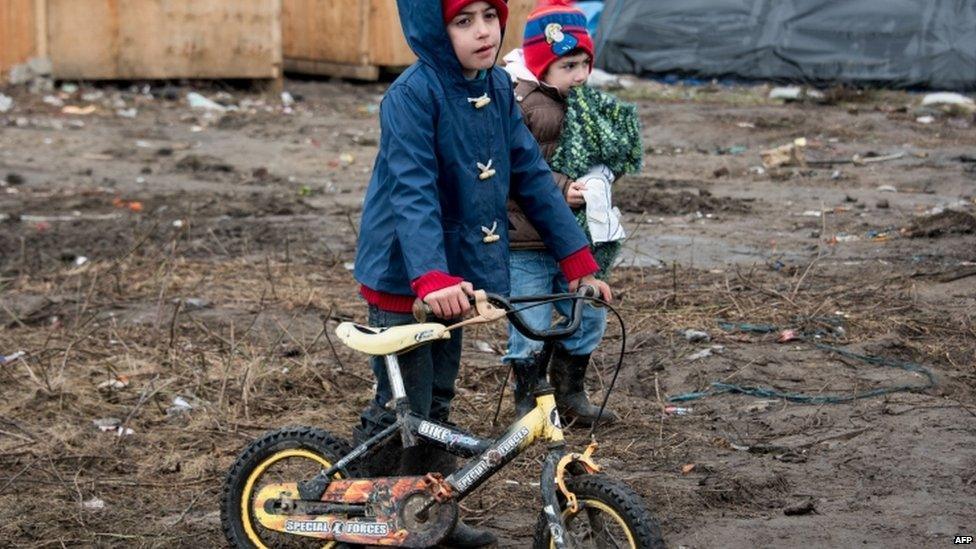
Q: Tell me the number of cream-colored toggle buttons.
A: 3